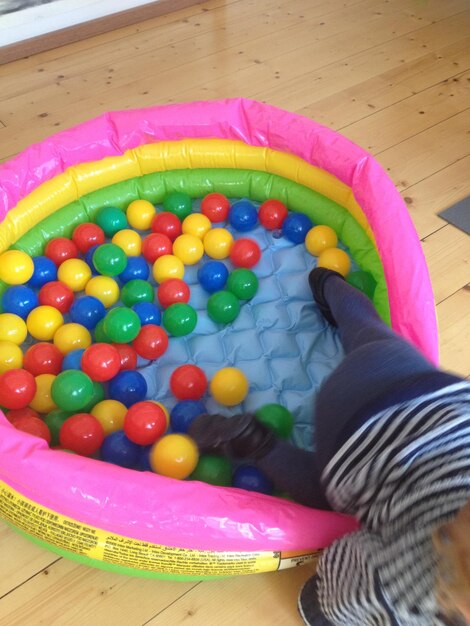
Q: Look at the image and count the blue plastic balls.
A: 15